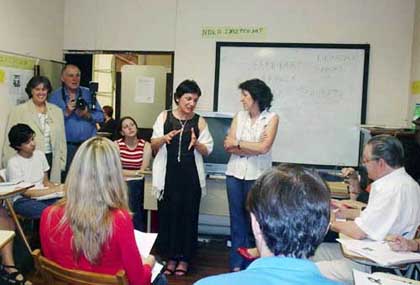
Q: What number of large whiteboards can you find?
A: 1